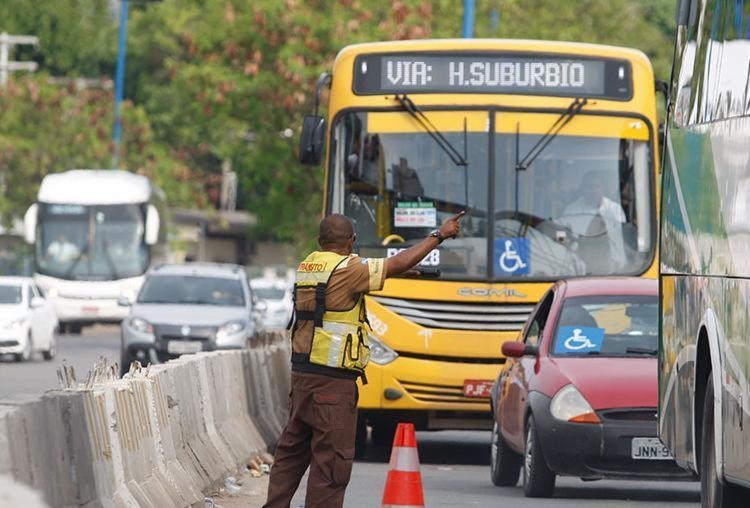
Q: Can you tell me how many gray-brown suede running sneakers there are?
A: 0